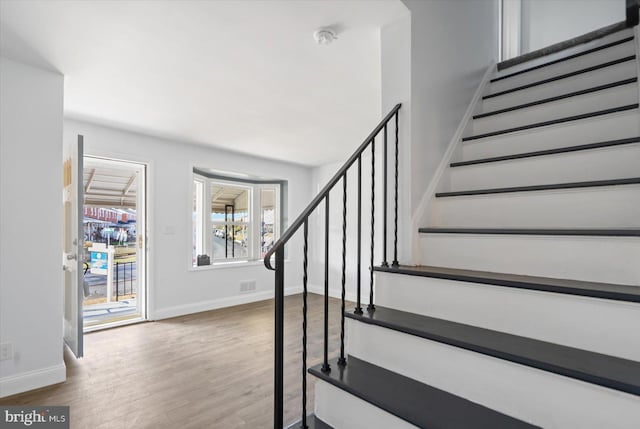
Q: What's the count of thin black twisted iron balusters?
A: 4